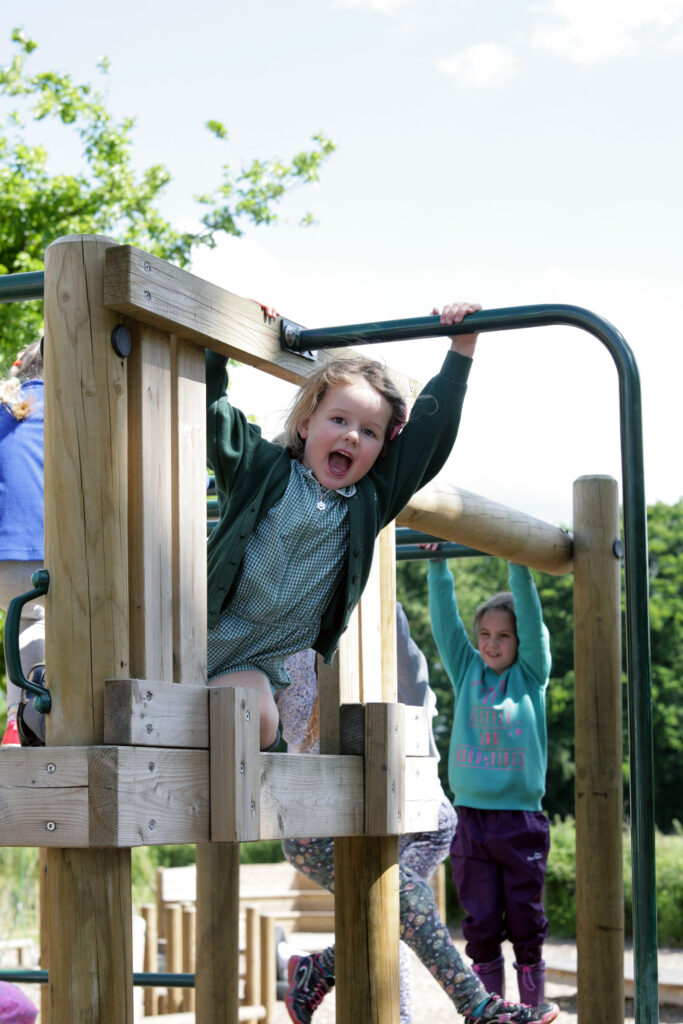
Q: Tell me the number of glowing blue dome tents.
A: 0